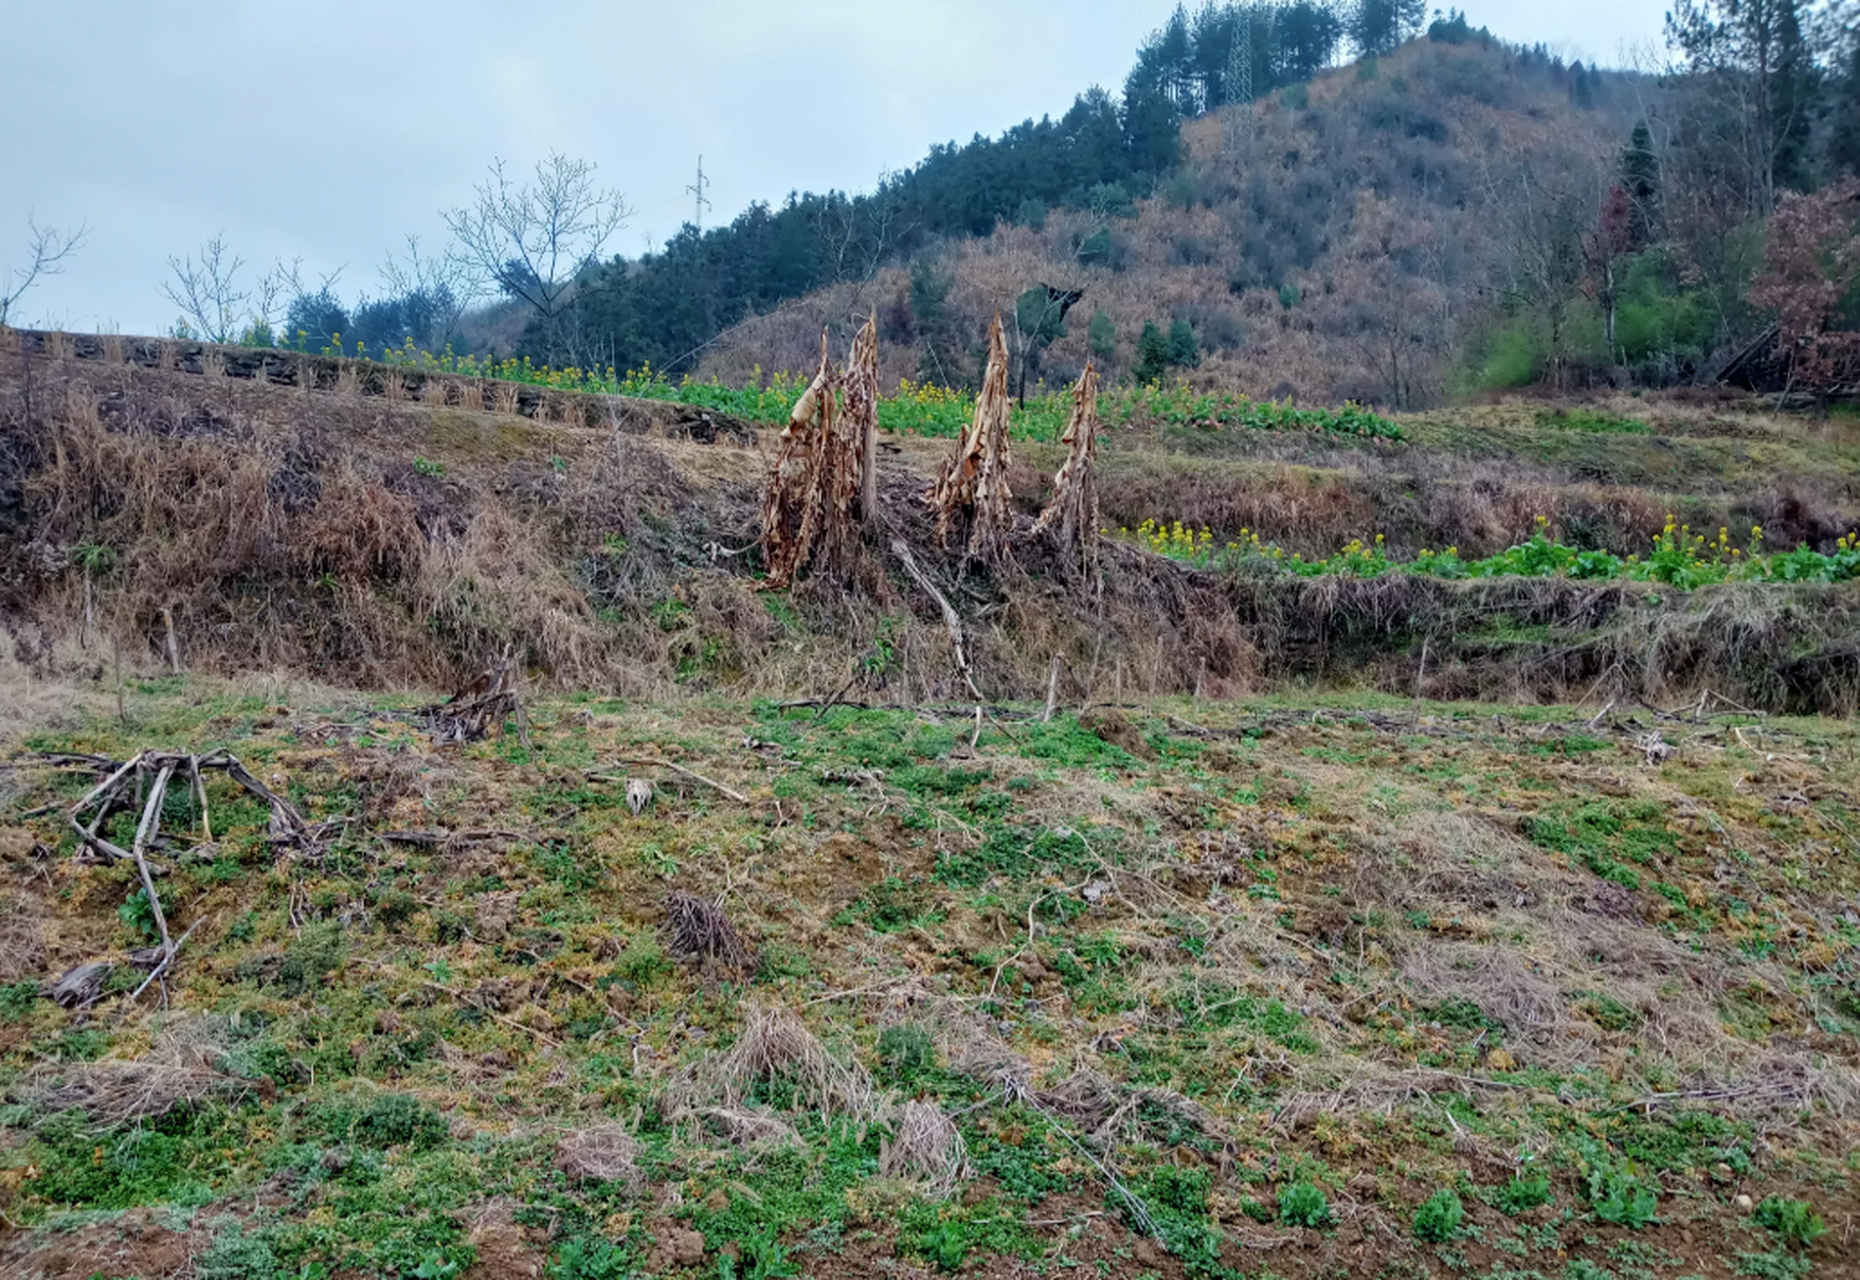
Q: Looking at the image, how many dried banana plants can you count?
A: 4